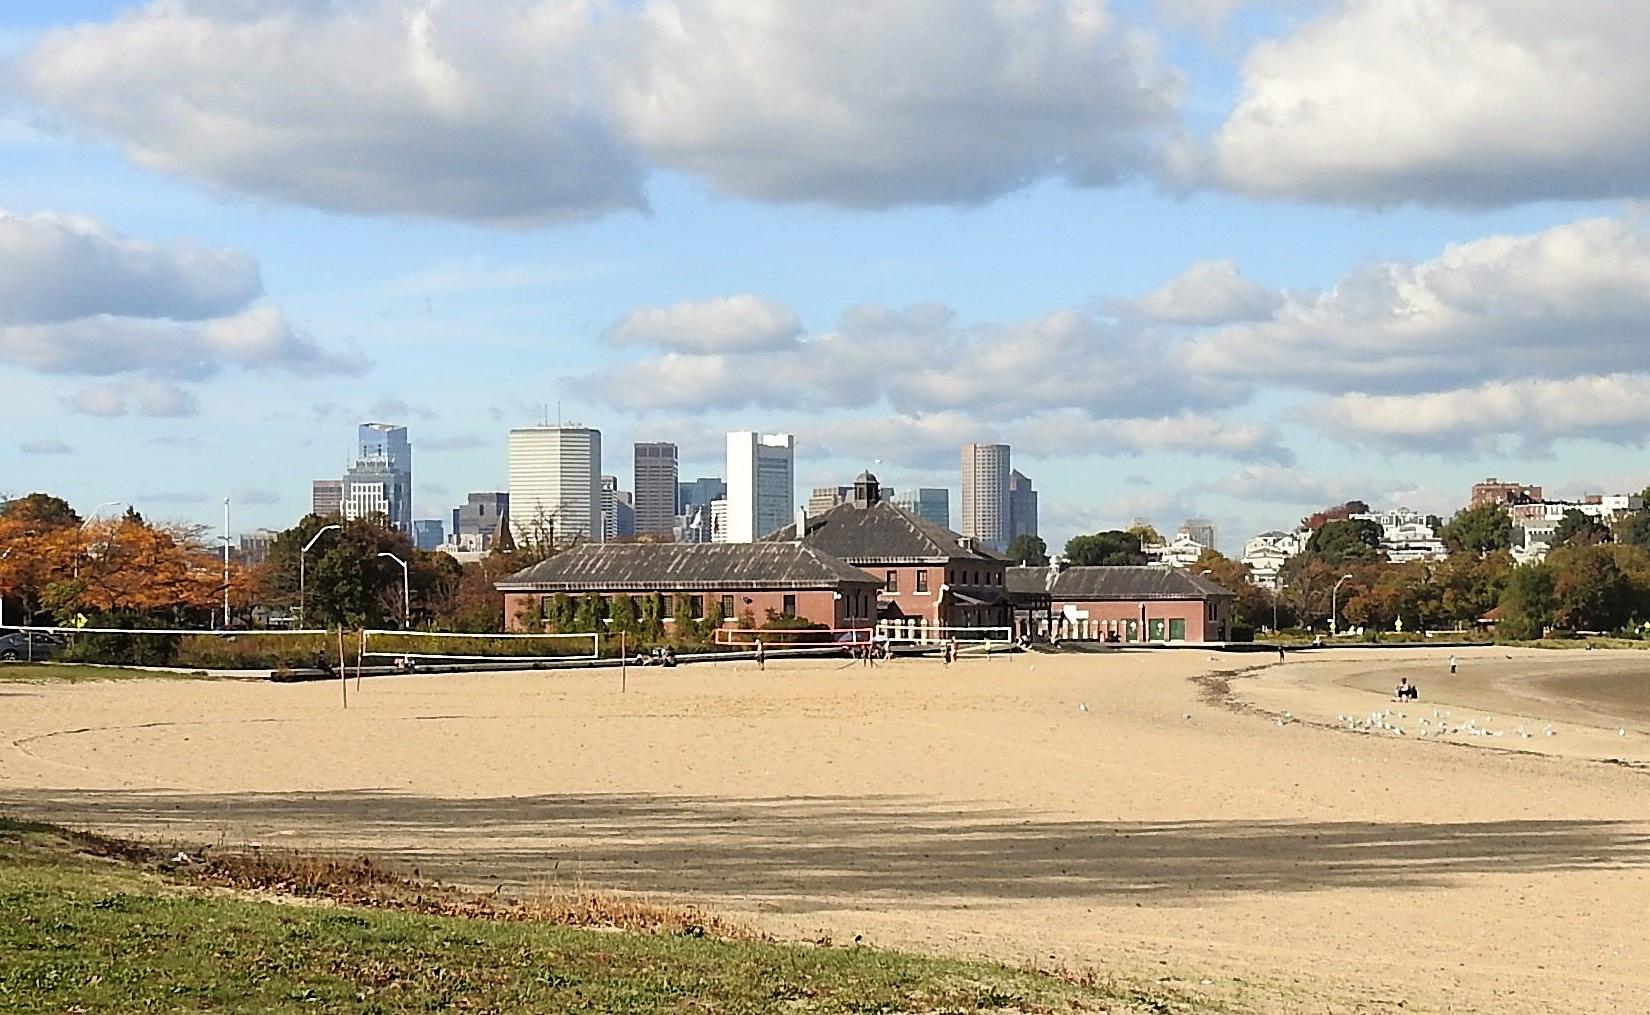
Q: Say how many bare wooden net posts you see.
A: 3